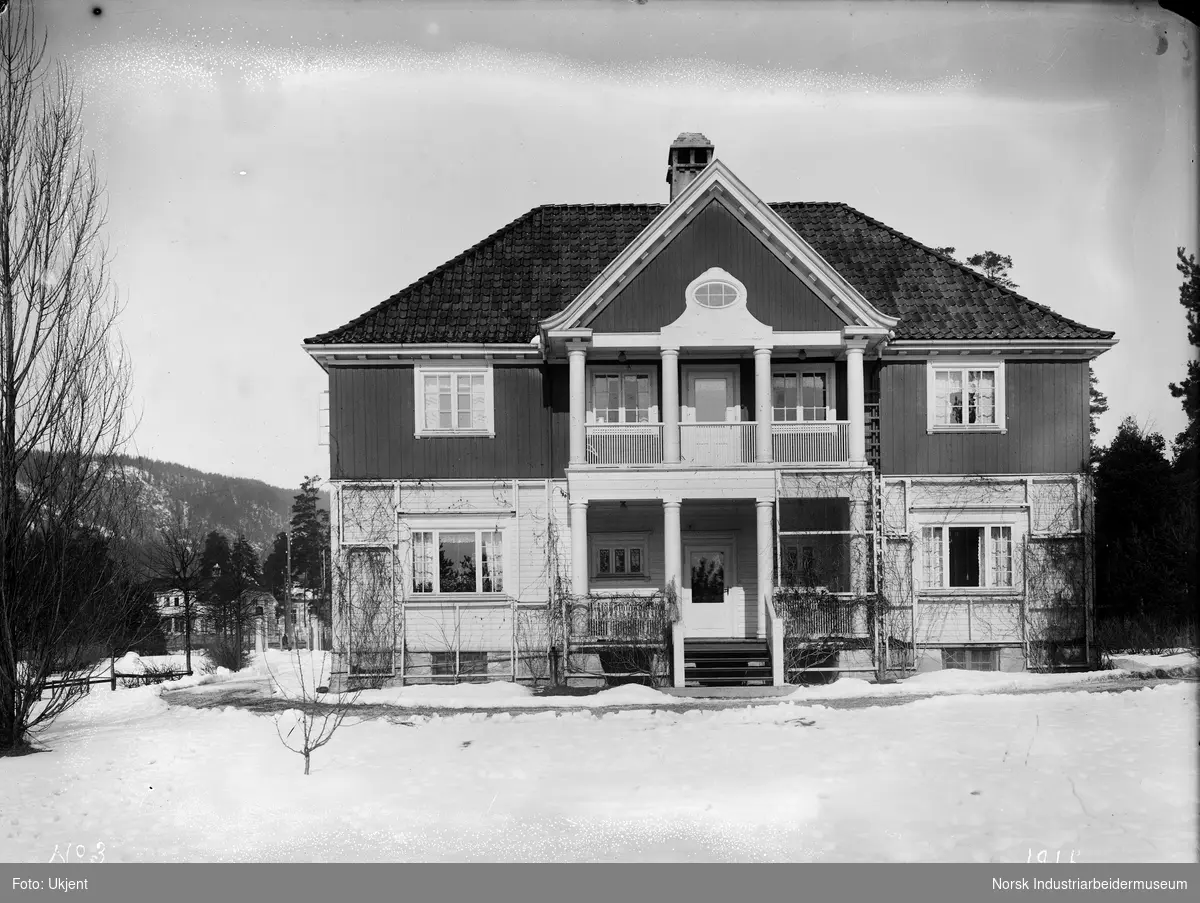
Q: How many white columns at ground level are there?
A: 4